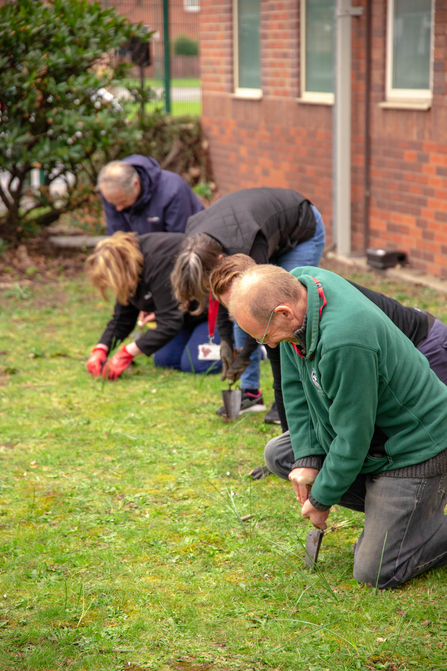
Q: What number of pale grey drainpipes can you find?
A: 1